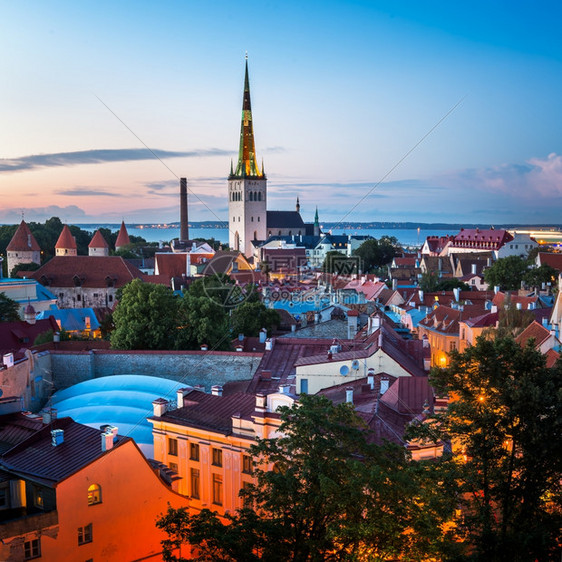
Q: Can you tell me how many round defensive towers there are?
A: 4